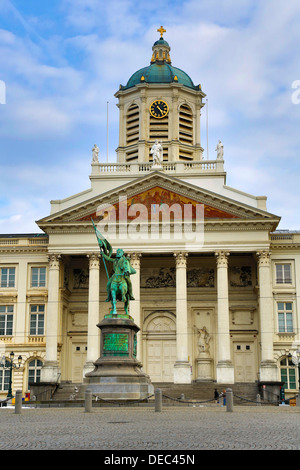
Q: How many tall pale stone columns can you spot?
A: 6